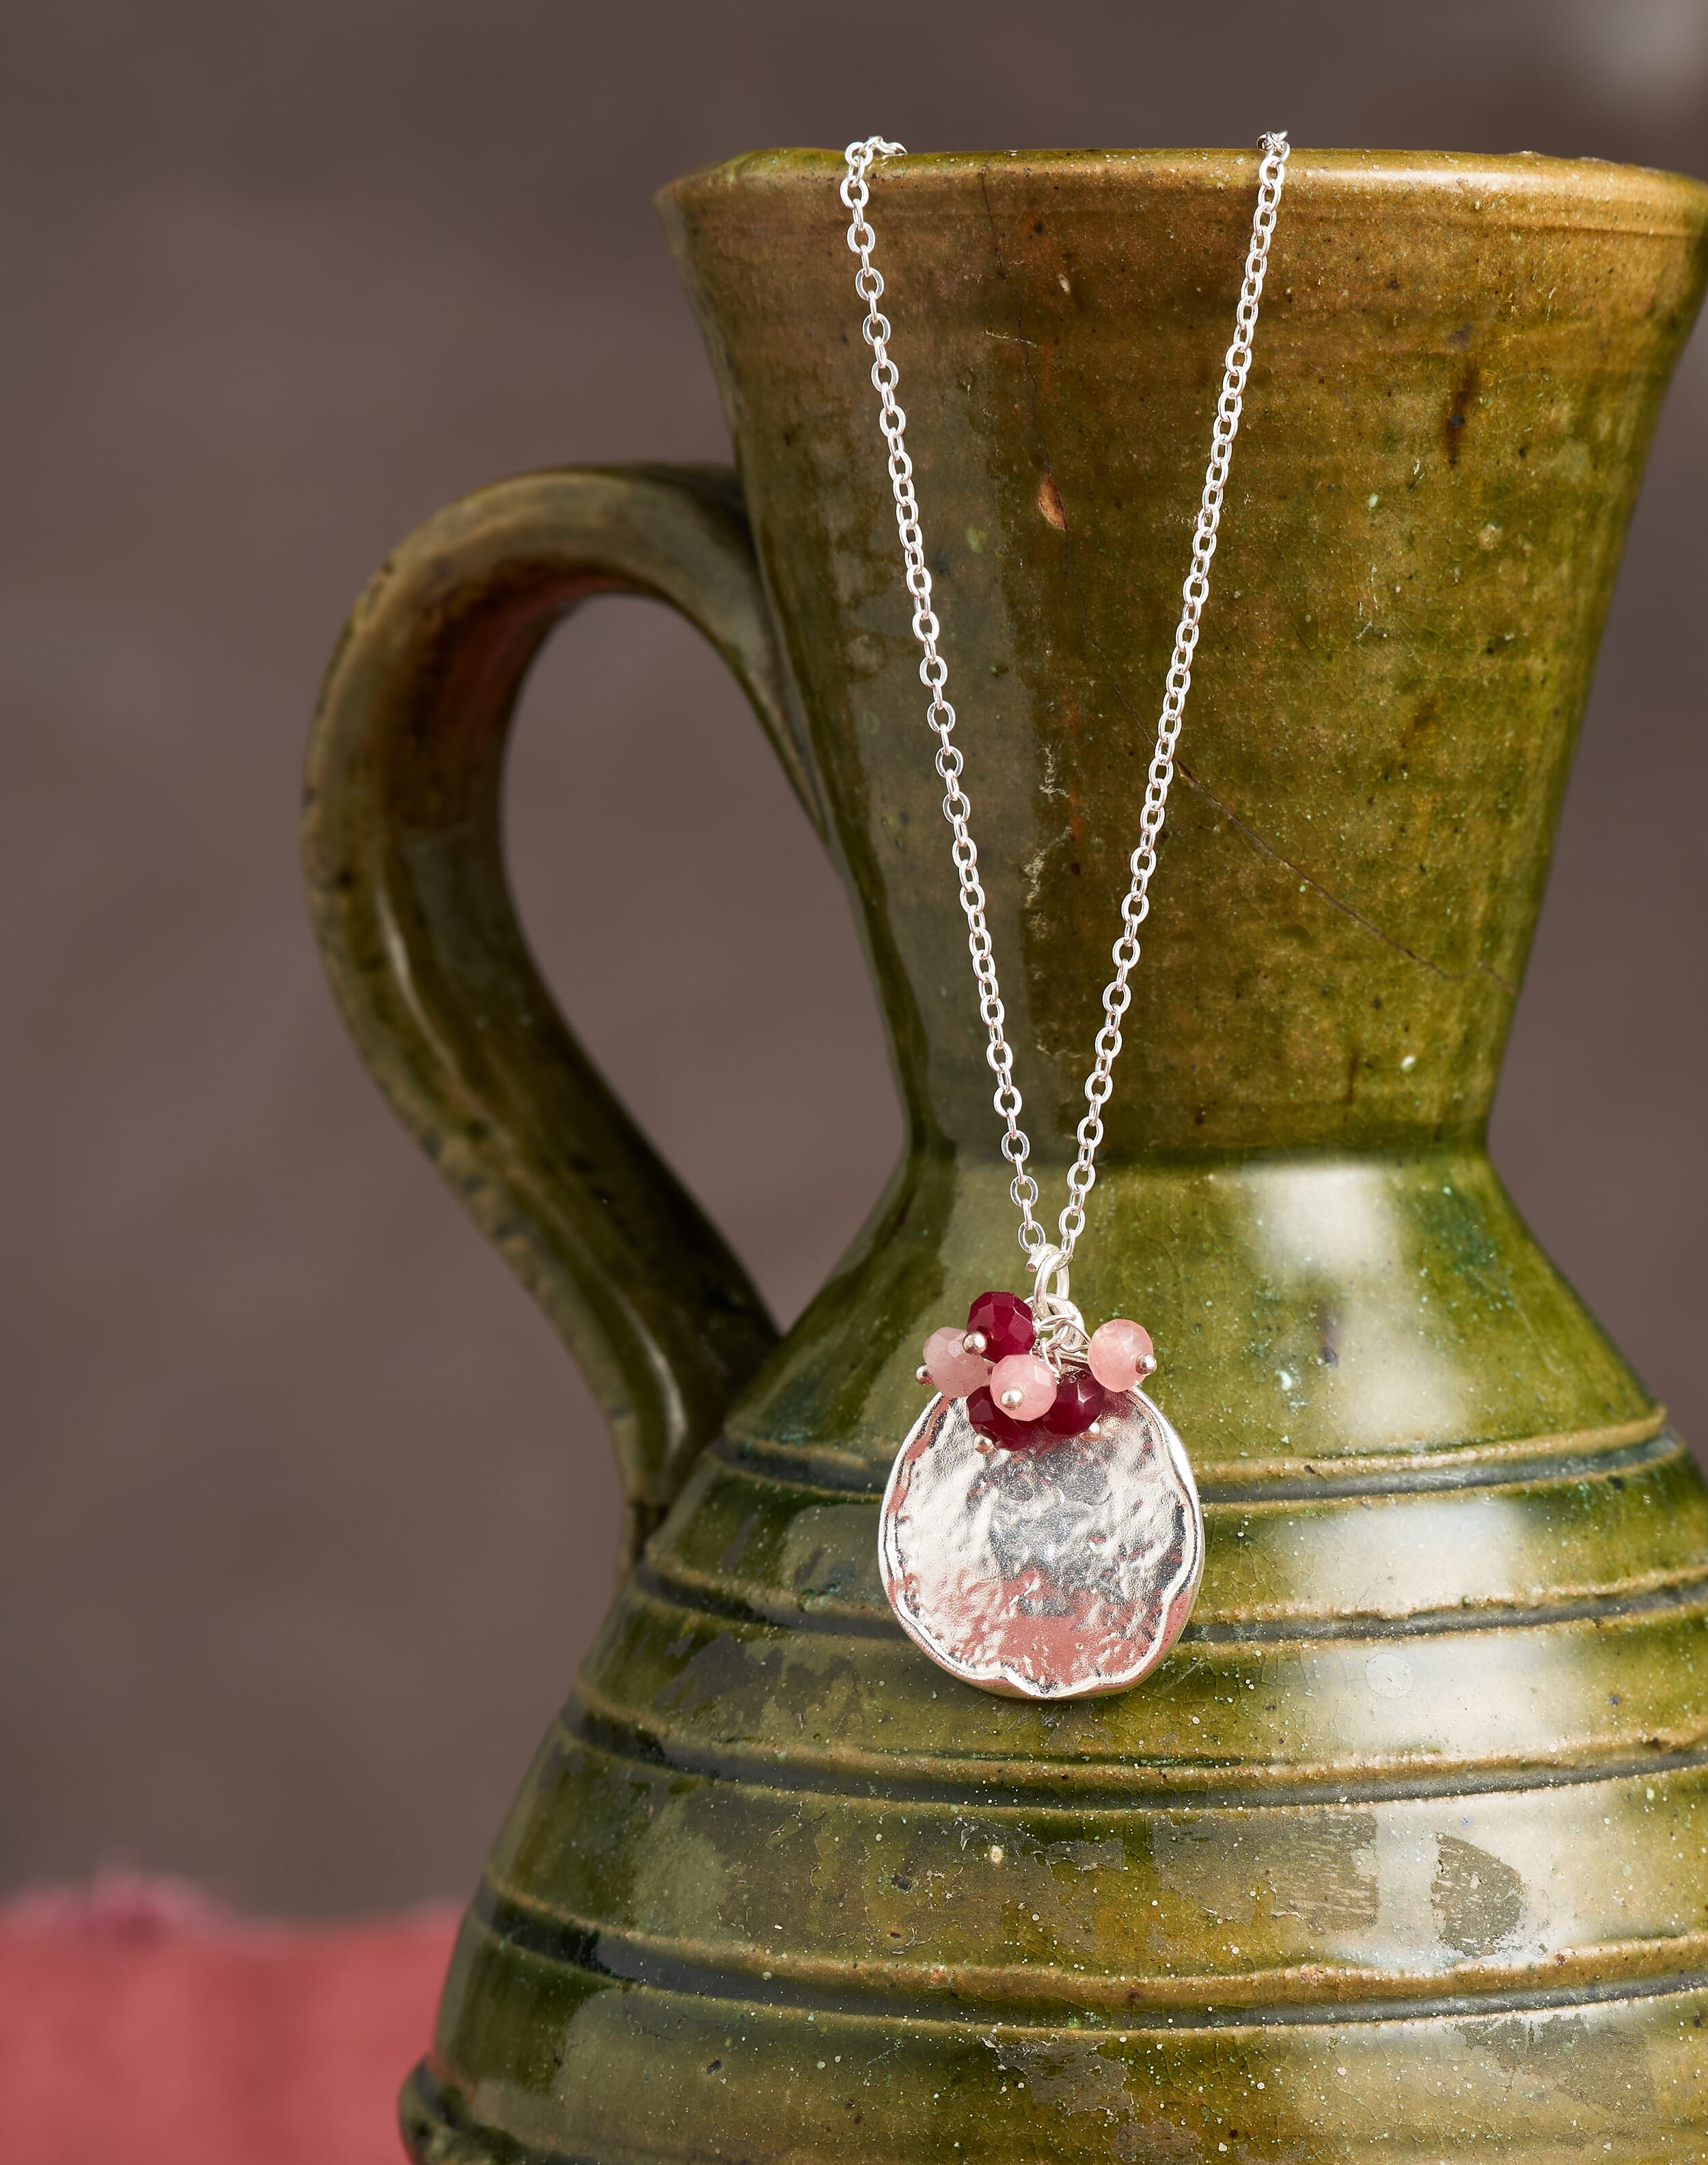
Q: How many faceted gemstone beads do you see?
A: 6